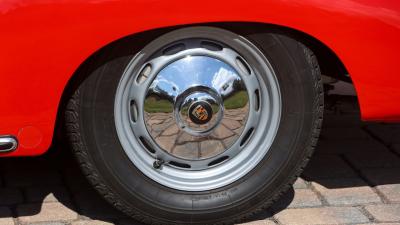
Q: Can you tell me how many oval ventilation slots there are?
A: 10